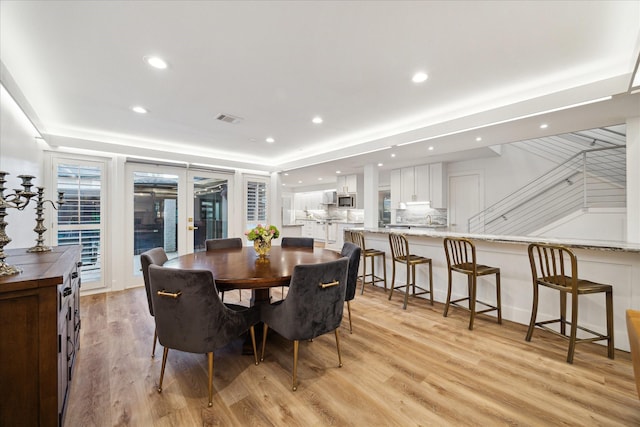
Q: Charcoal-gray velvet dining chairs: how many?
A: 6